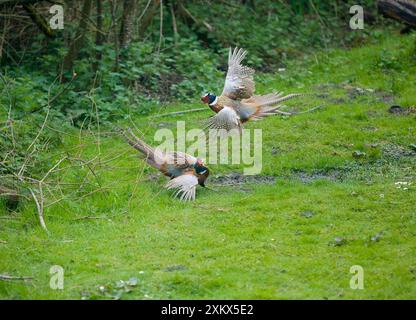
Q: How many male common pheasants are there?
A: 2